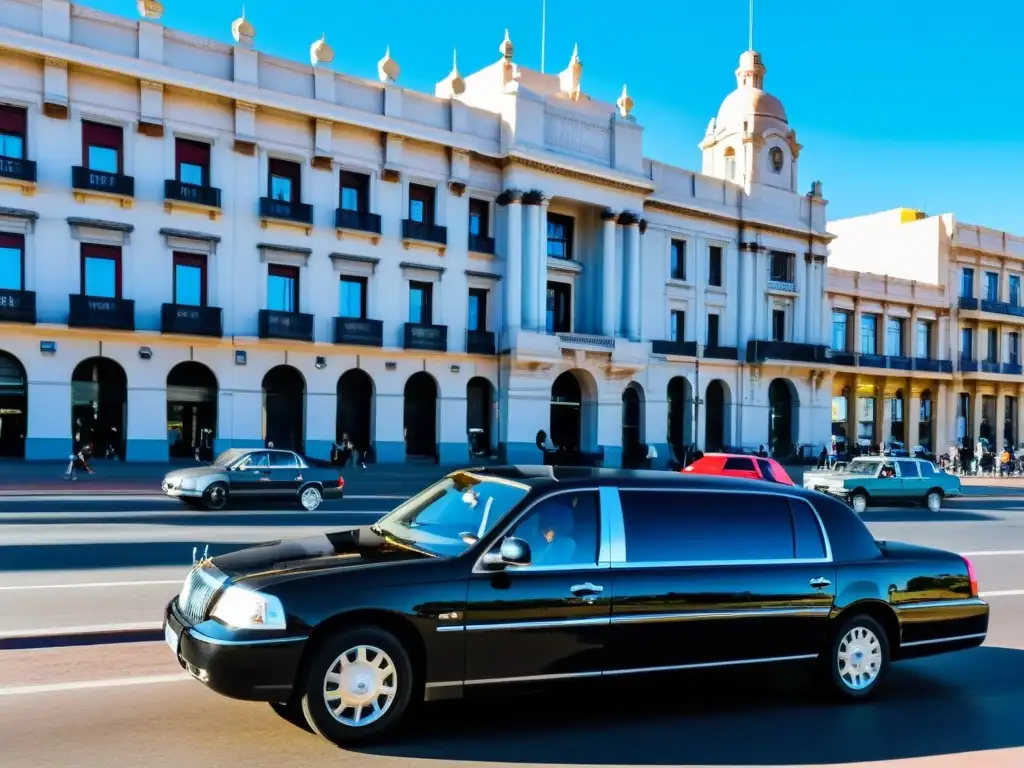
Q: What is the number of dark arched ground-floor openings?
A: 12